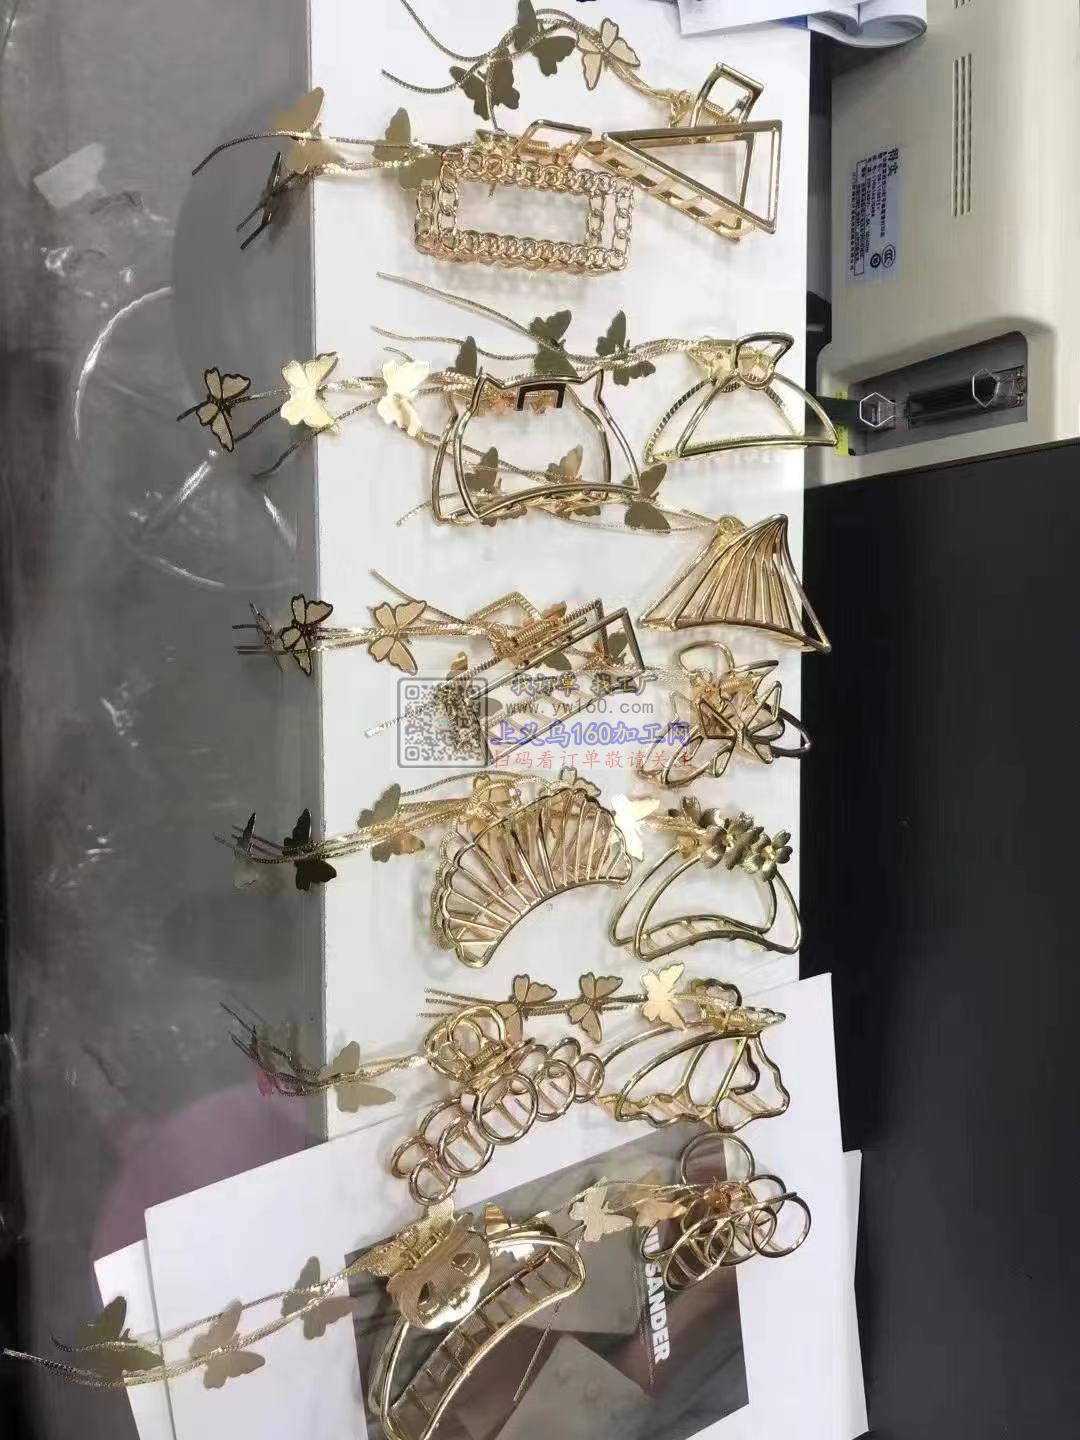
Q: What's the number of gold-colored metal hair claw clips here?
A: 13